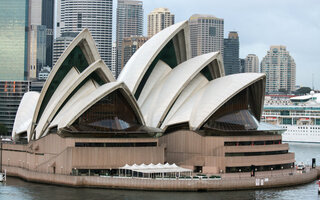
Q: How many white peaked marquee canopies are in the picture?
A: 7